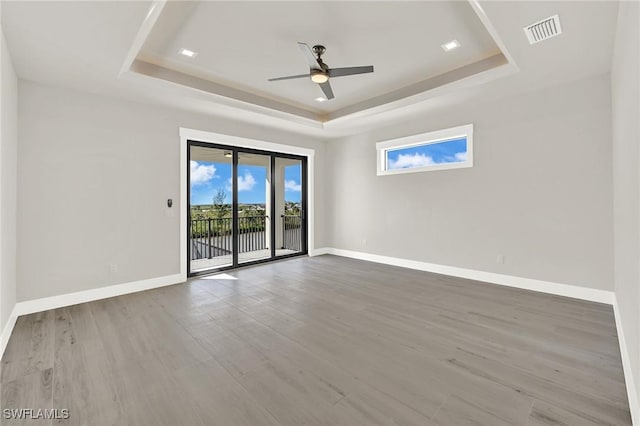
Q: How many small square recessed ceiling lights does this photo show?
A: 3